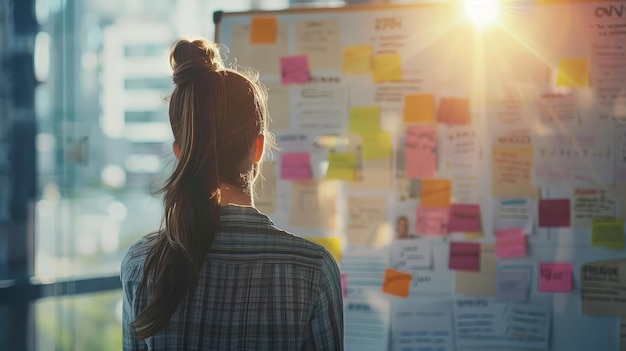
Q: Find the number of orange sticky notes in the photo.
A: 5